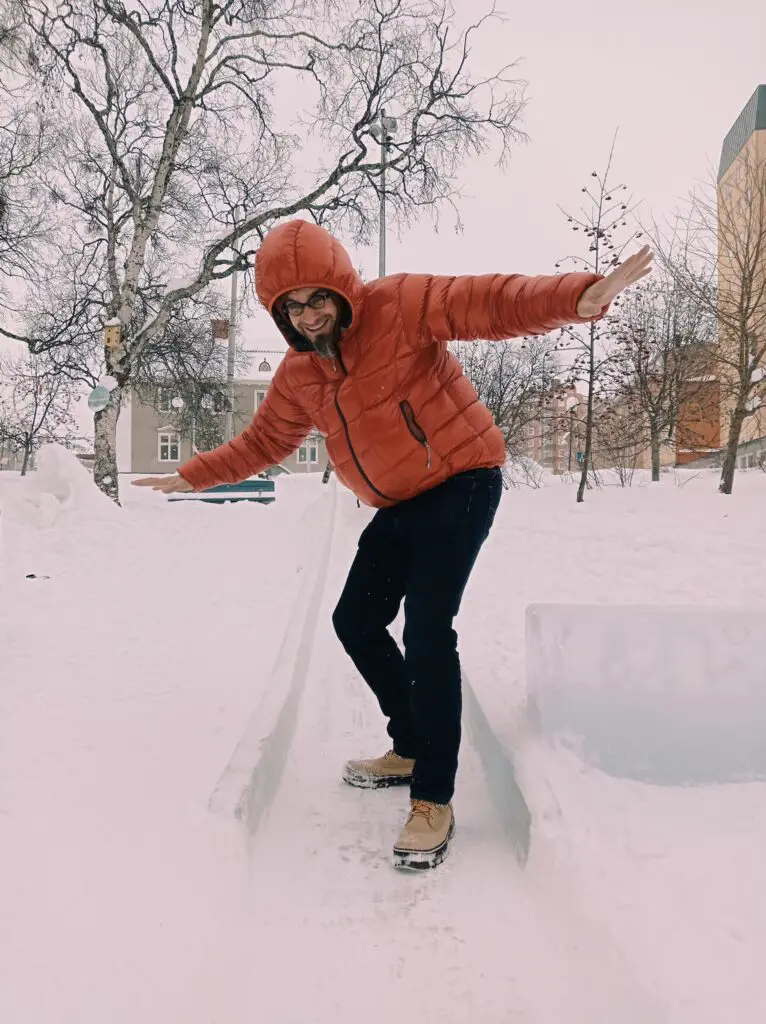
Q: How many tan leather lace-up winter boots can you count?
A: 2